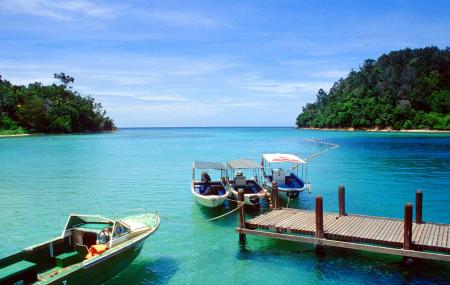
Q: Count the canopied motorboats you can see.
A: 3